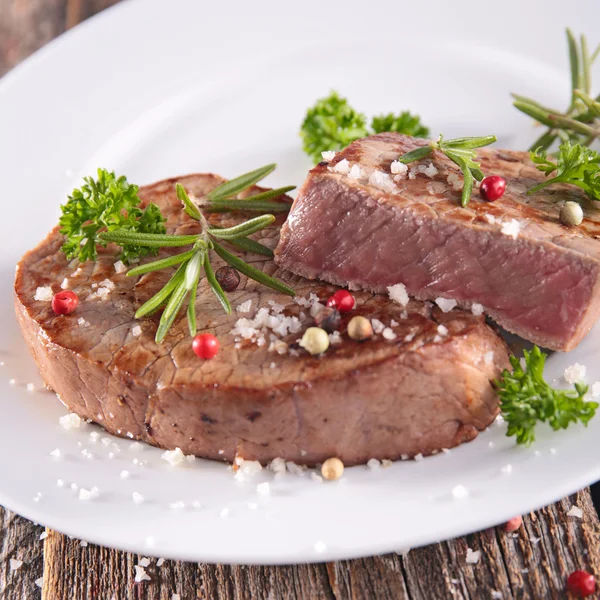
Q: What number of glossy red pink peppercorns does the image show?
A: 6